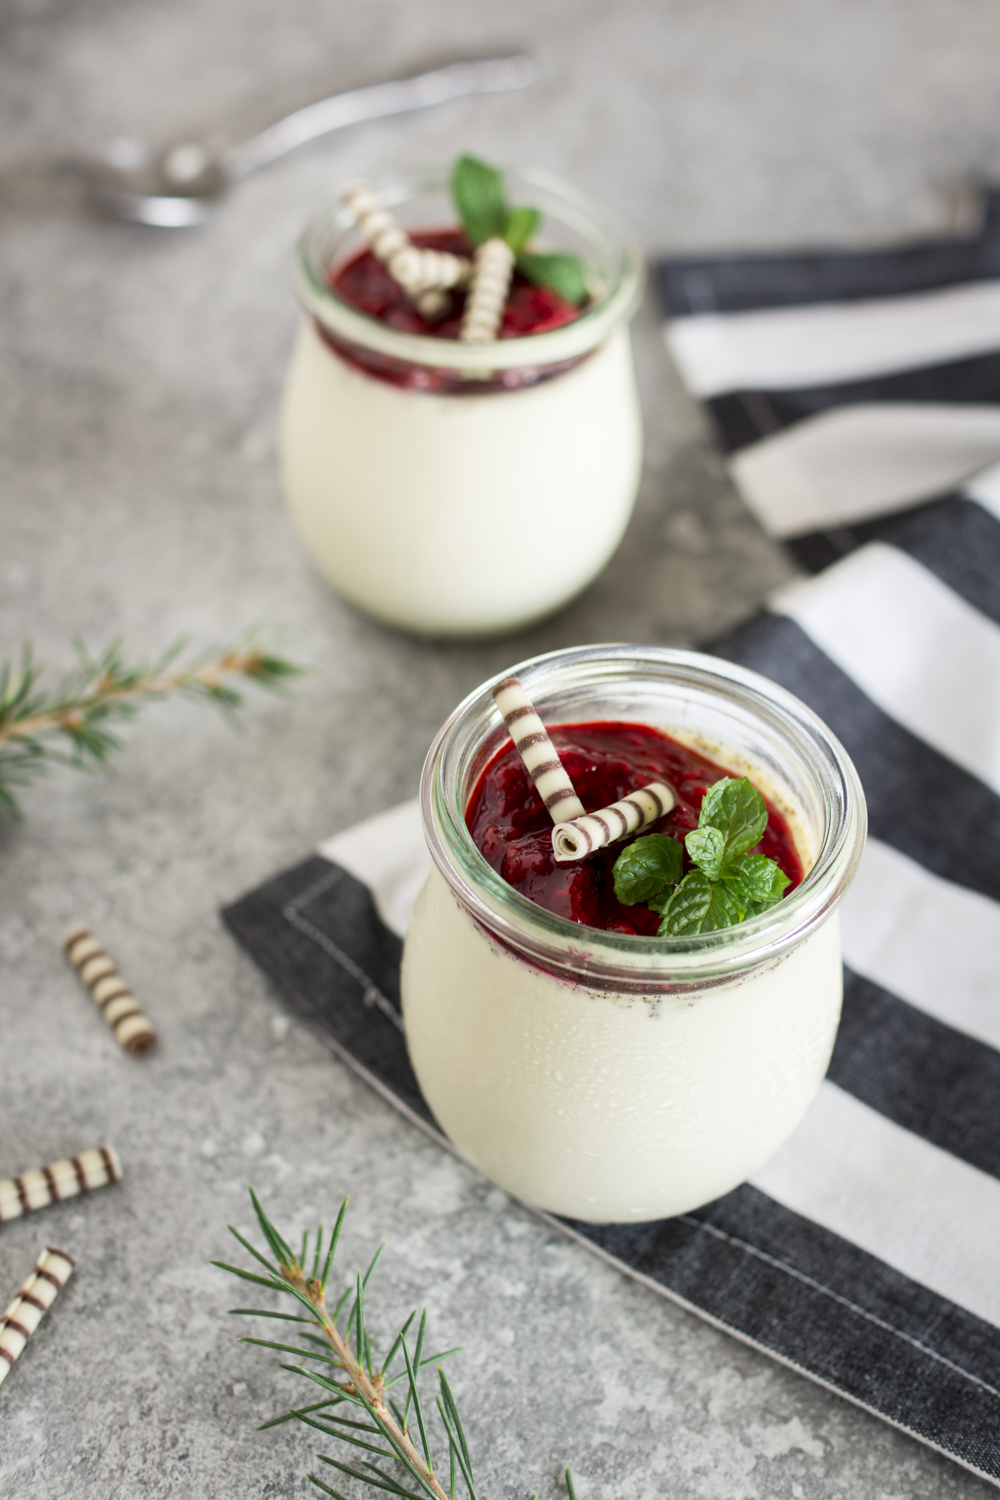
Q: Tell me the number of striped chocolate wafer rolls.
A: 8